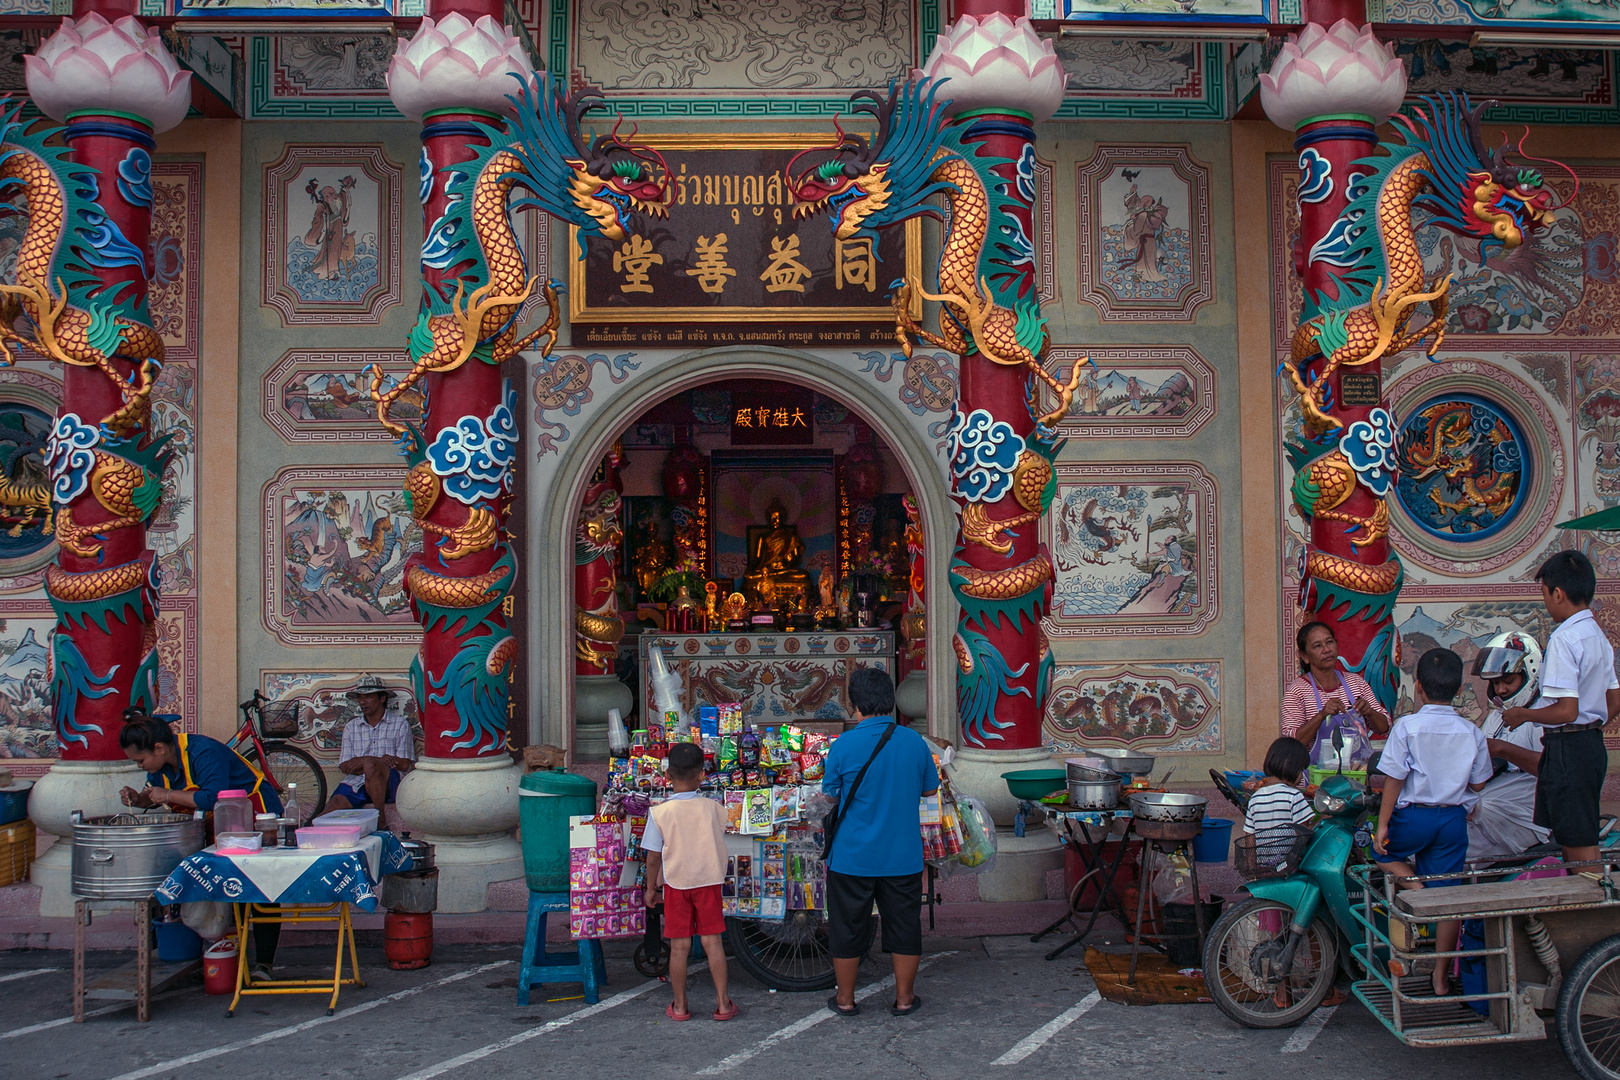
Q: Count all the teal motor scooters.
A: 1